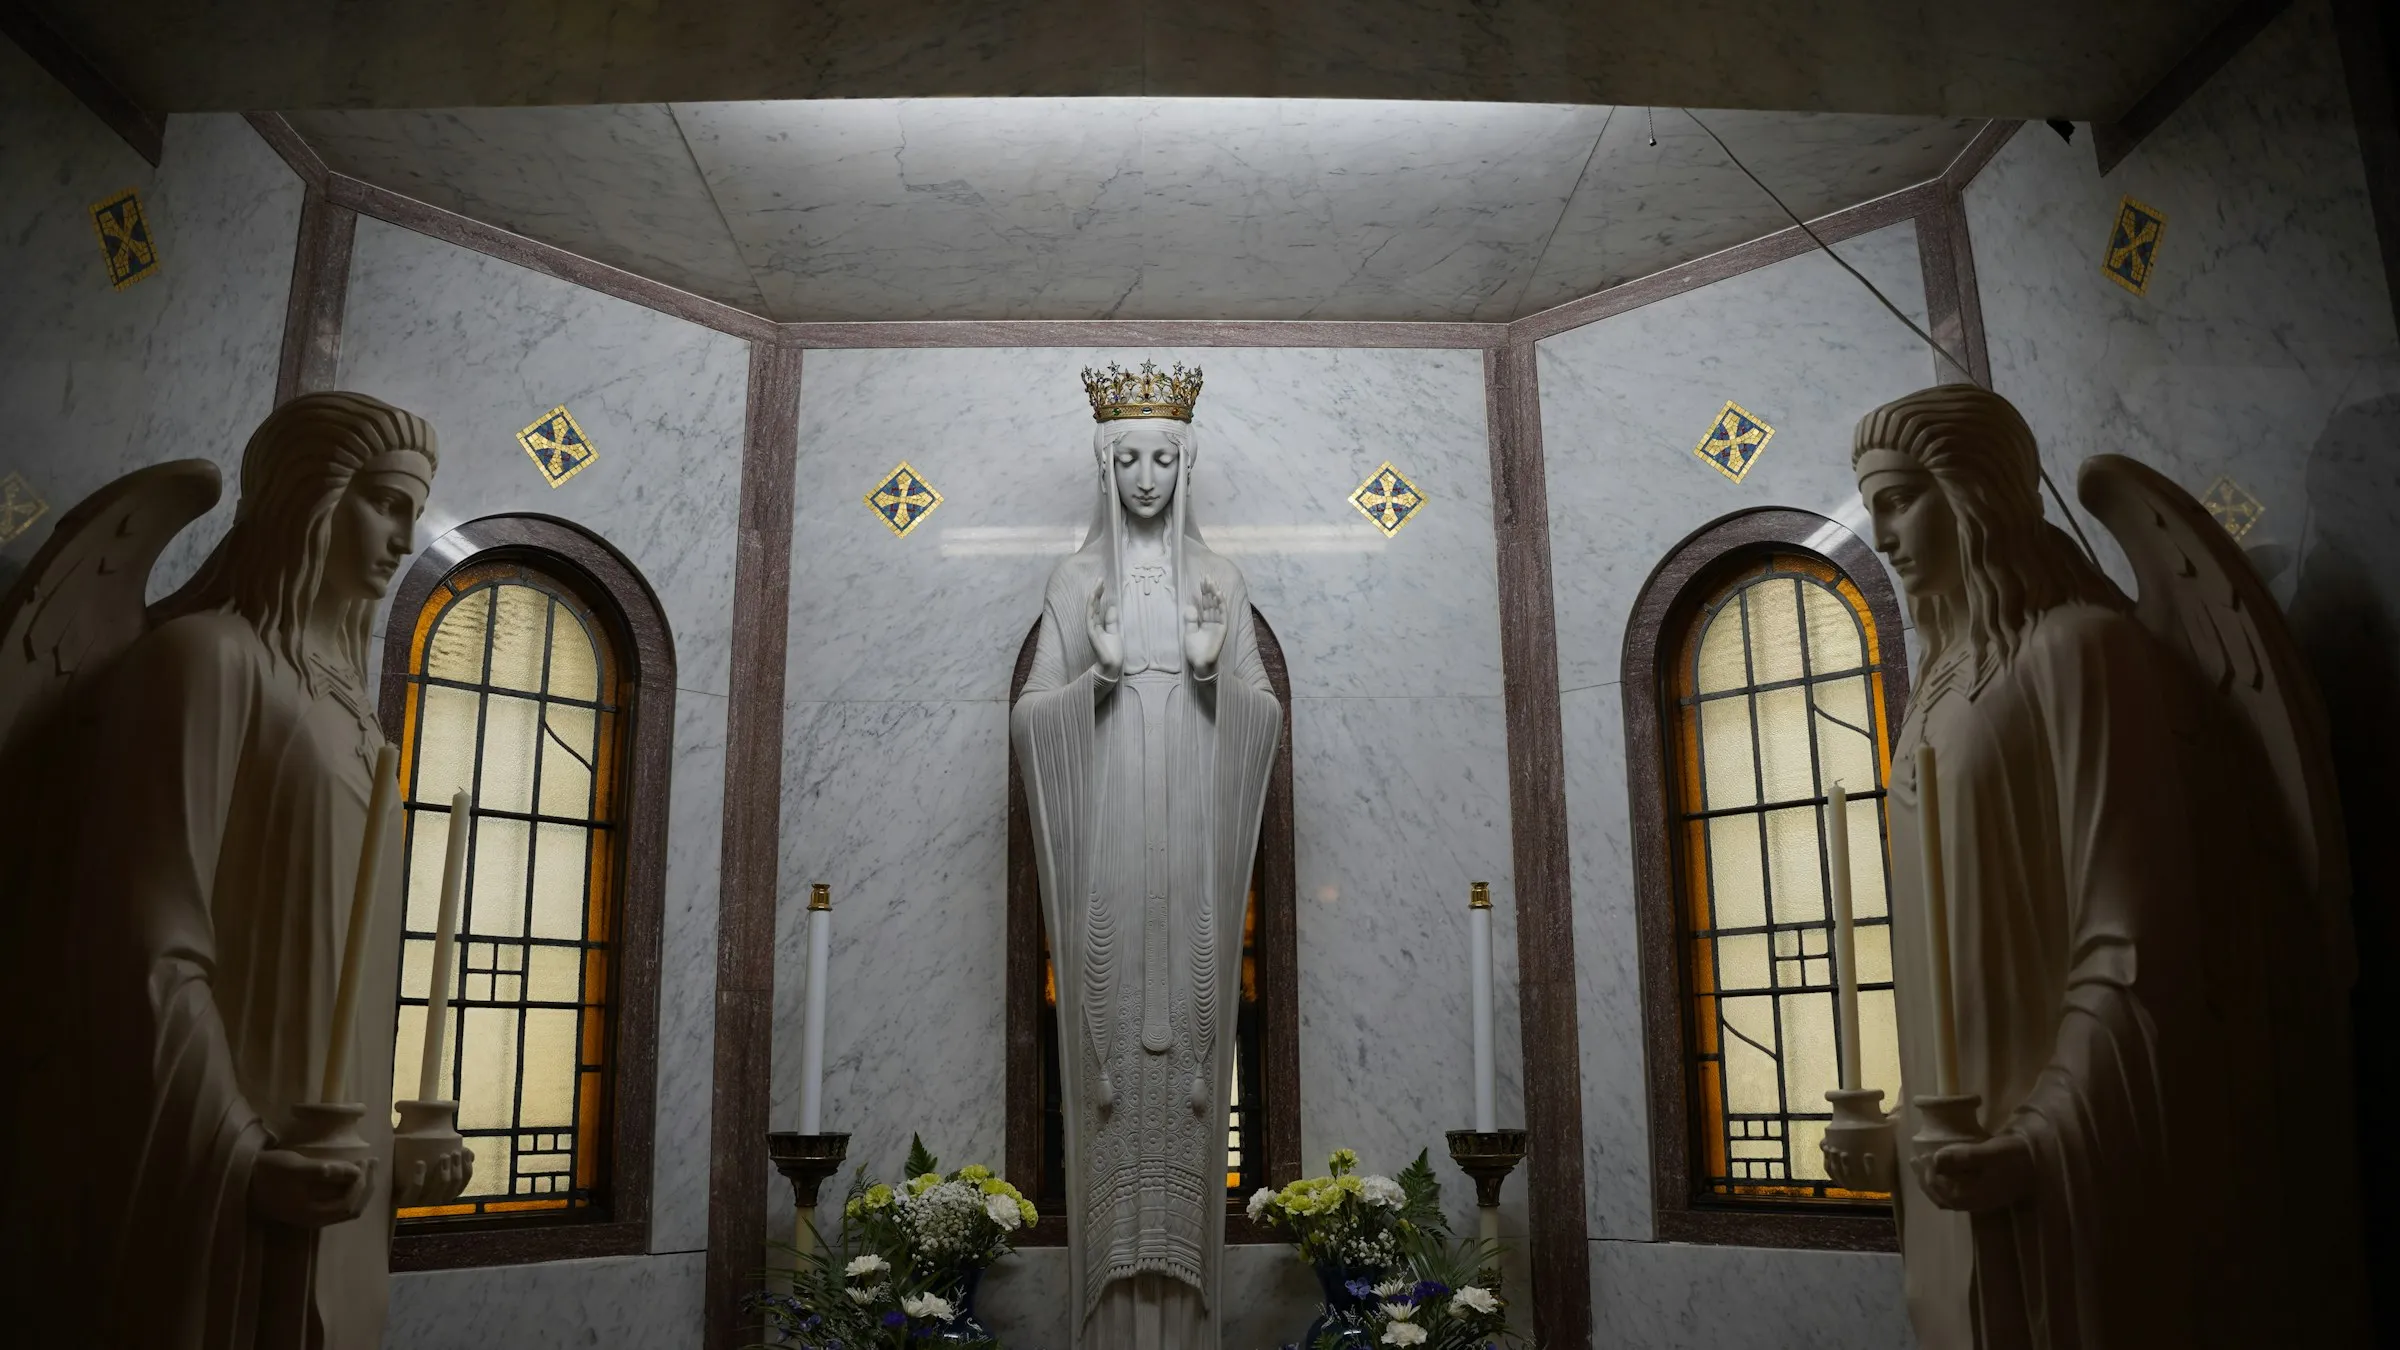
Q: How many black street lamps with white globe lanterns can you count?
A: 0